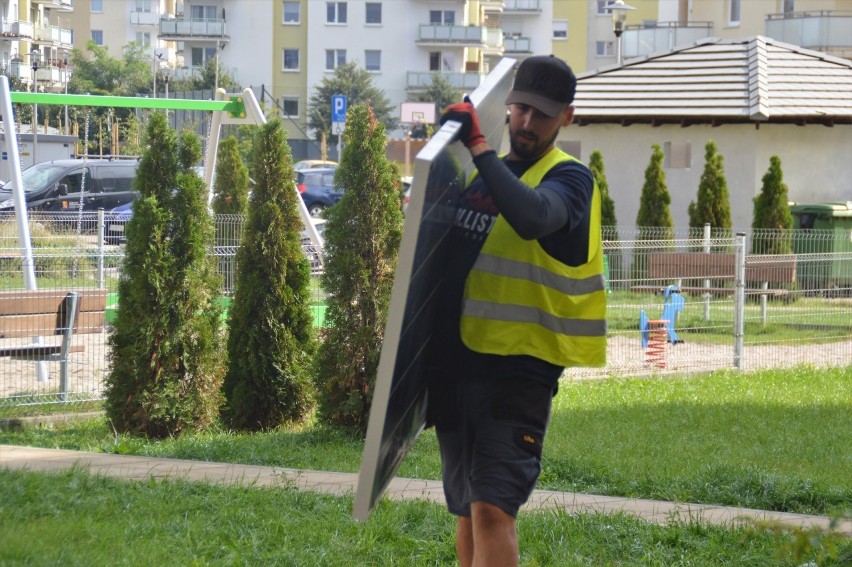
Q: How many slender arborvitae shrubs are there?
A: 8